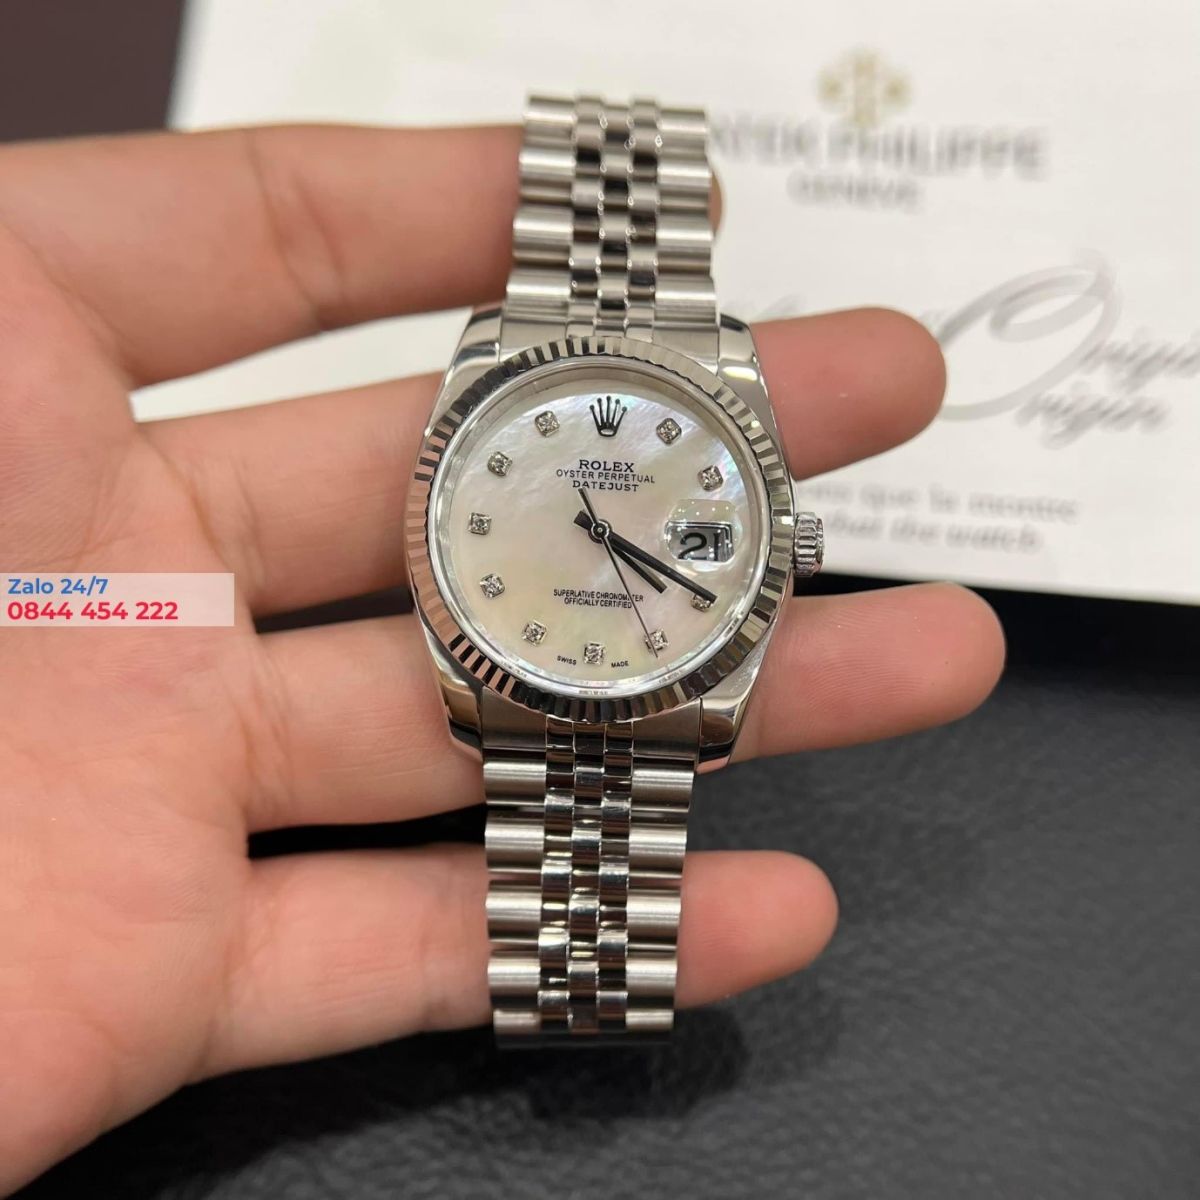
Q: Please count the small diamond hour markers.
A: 10